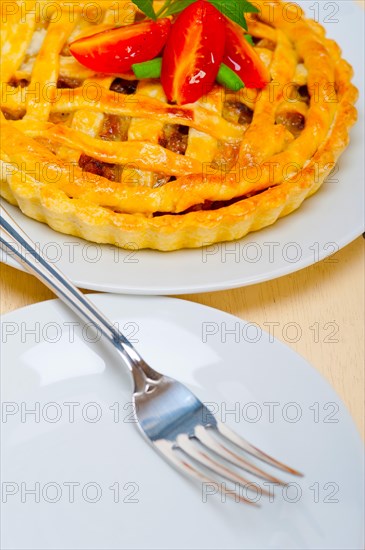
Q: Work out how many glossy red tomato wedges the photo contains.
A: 3